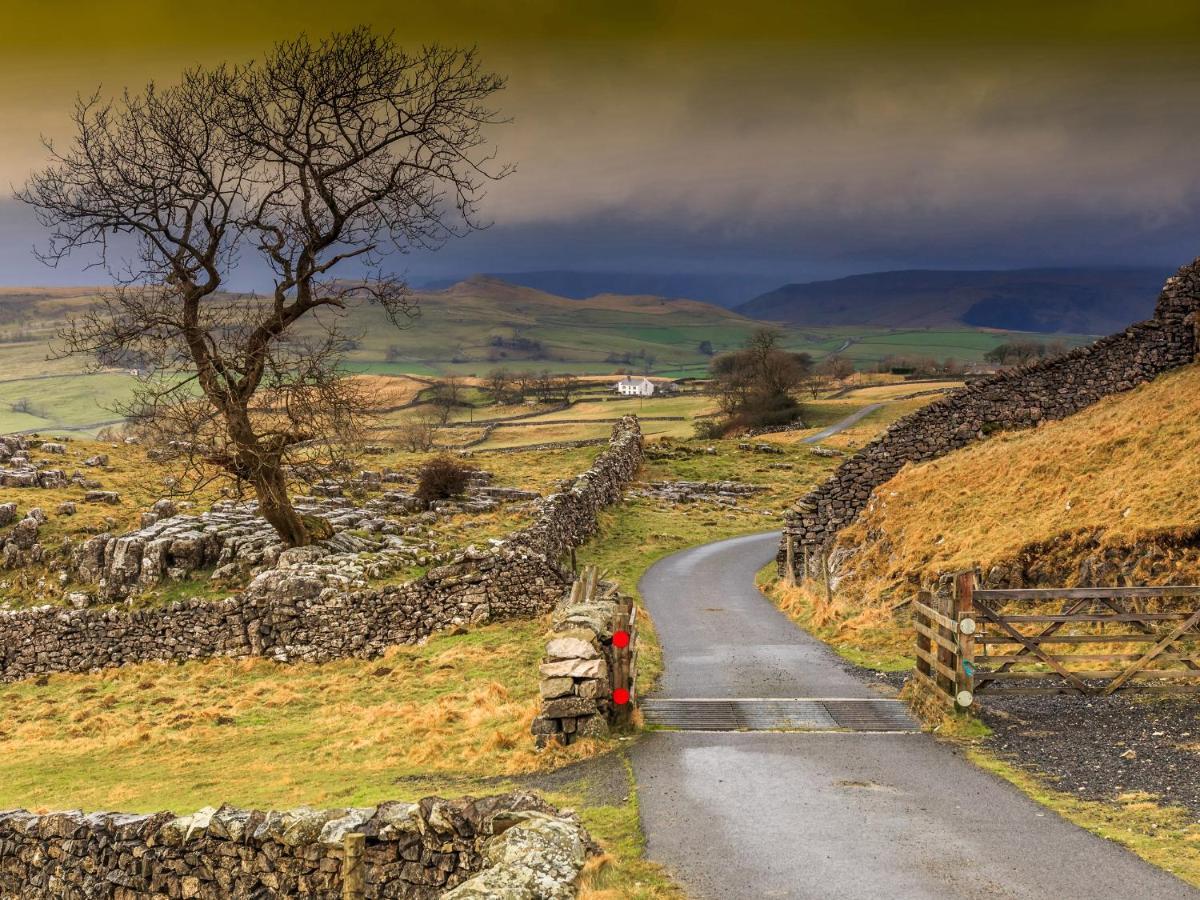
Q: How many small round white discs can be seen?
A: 2